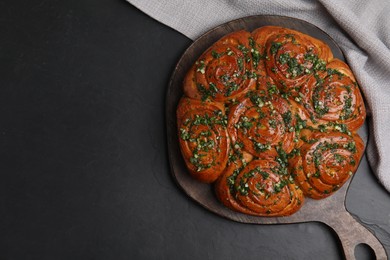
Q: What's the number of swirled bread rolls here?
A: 7